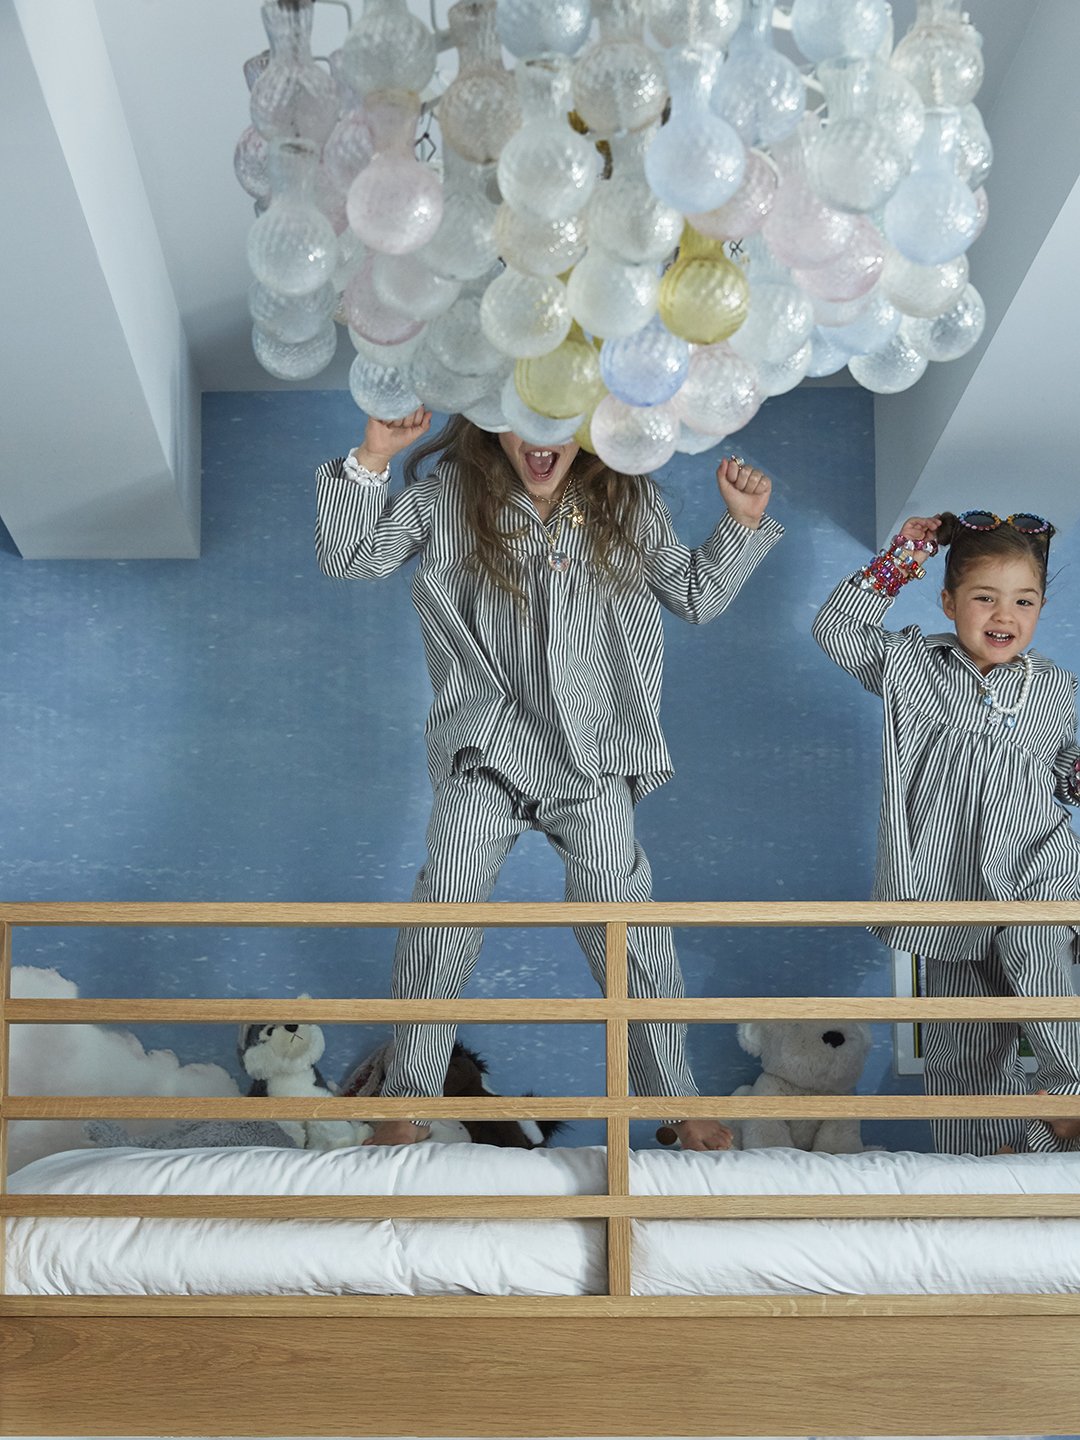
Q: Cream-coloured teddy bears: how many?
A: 1